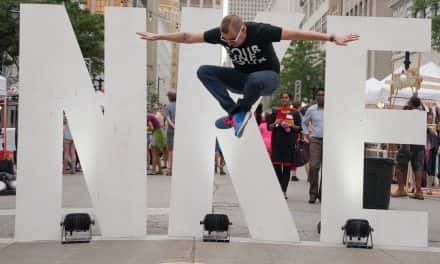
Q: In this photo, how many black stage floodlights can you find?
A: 3